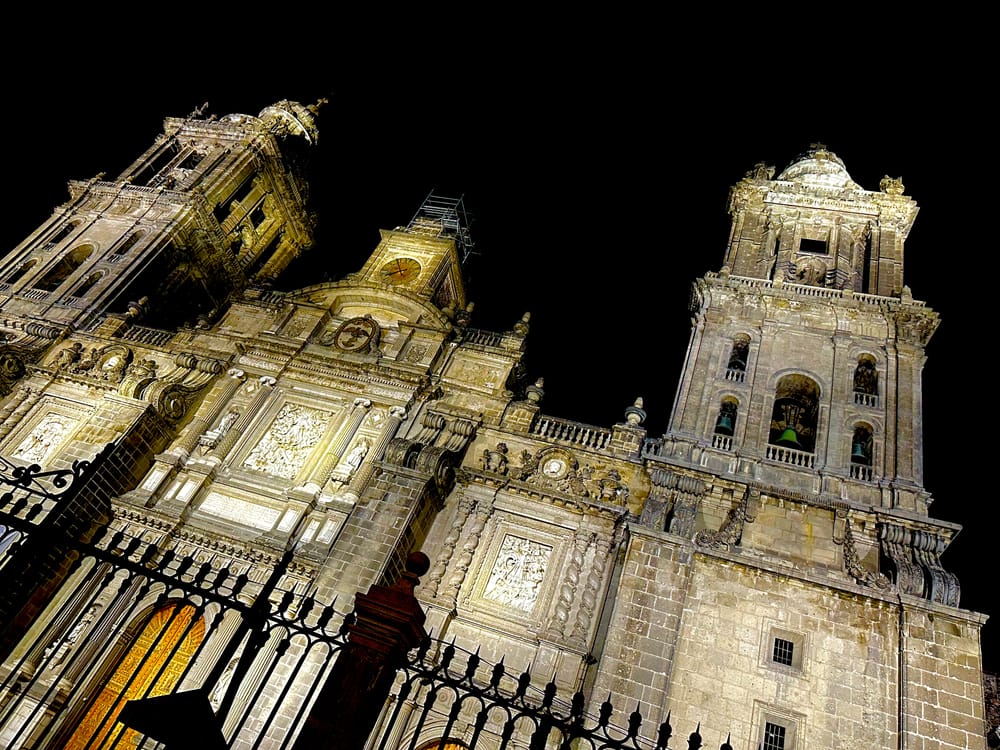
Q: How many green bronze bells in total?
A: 3